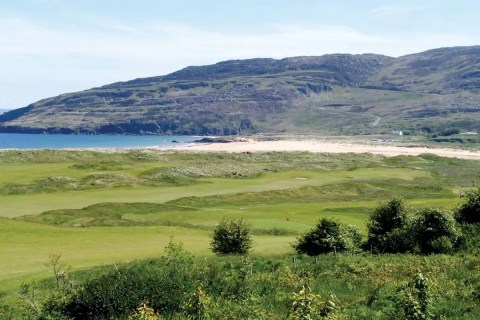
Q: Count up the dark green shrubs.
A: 5